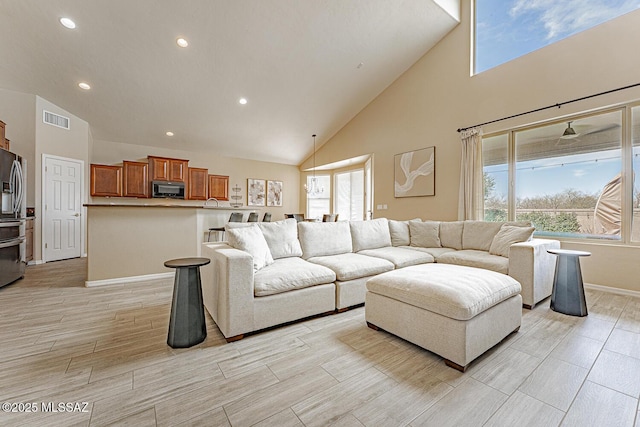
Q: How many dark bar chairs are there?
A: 3